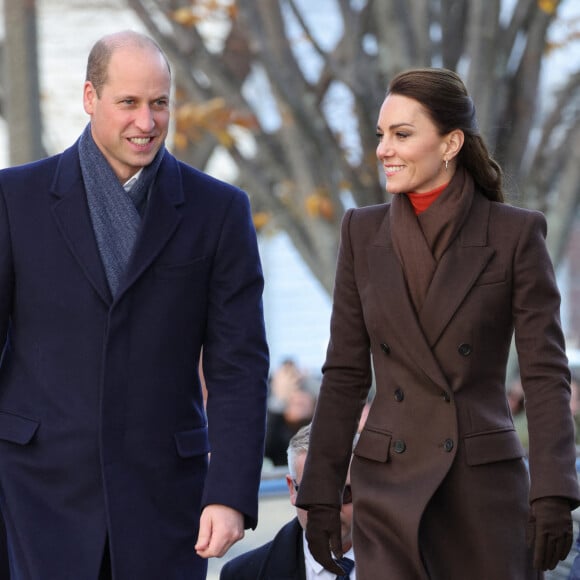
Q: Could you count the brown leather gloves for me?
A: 2